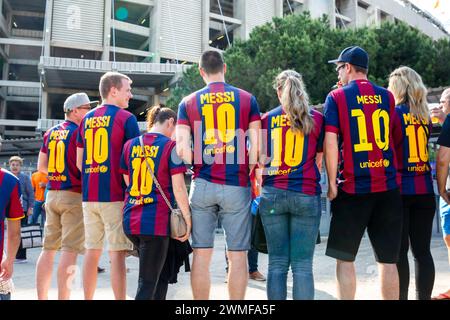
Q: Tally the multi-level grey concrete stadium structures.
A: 1